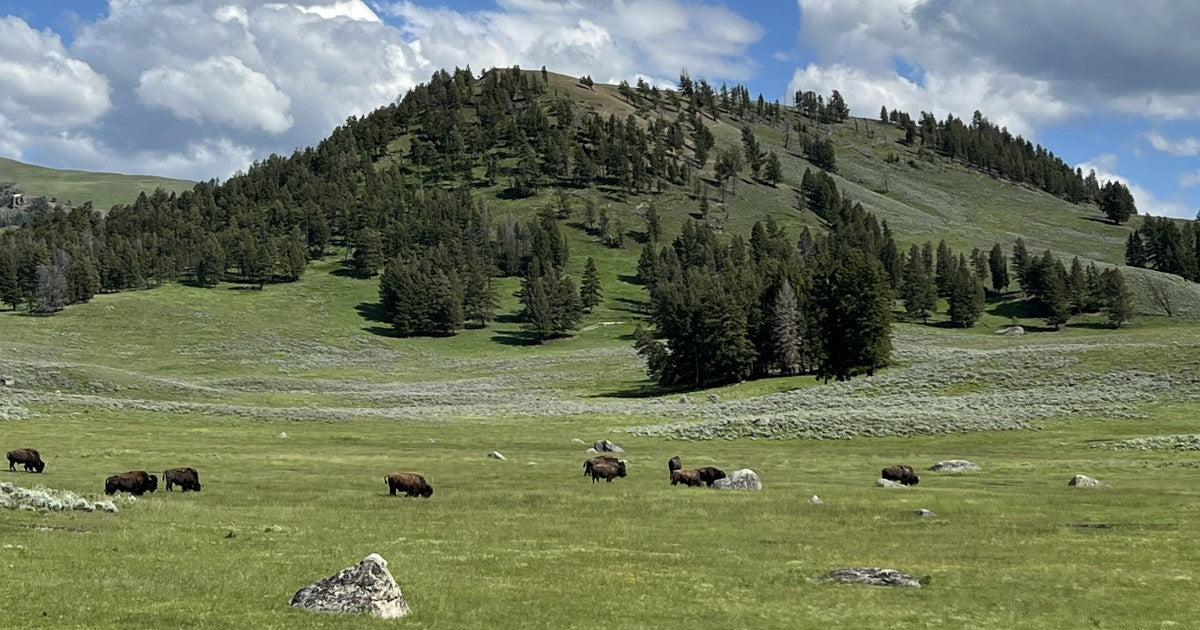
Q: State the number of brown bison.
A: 10